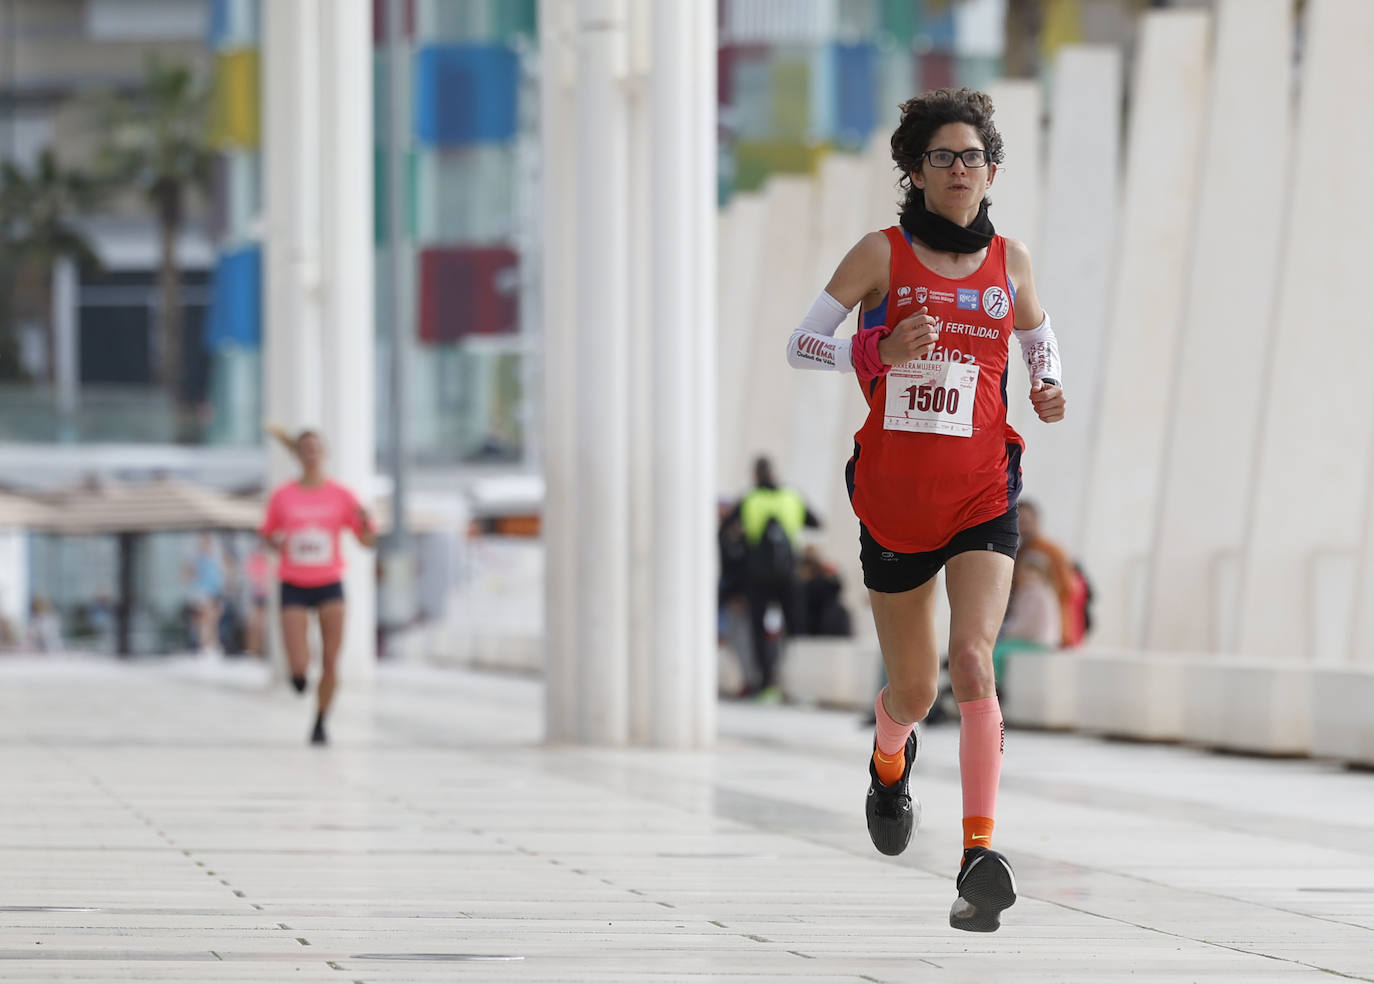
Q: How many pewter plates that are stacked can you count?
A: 0